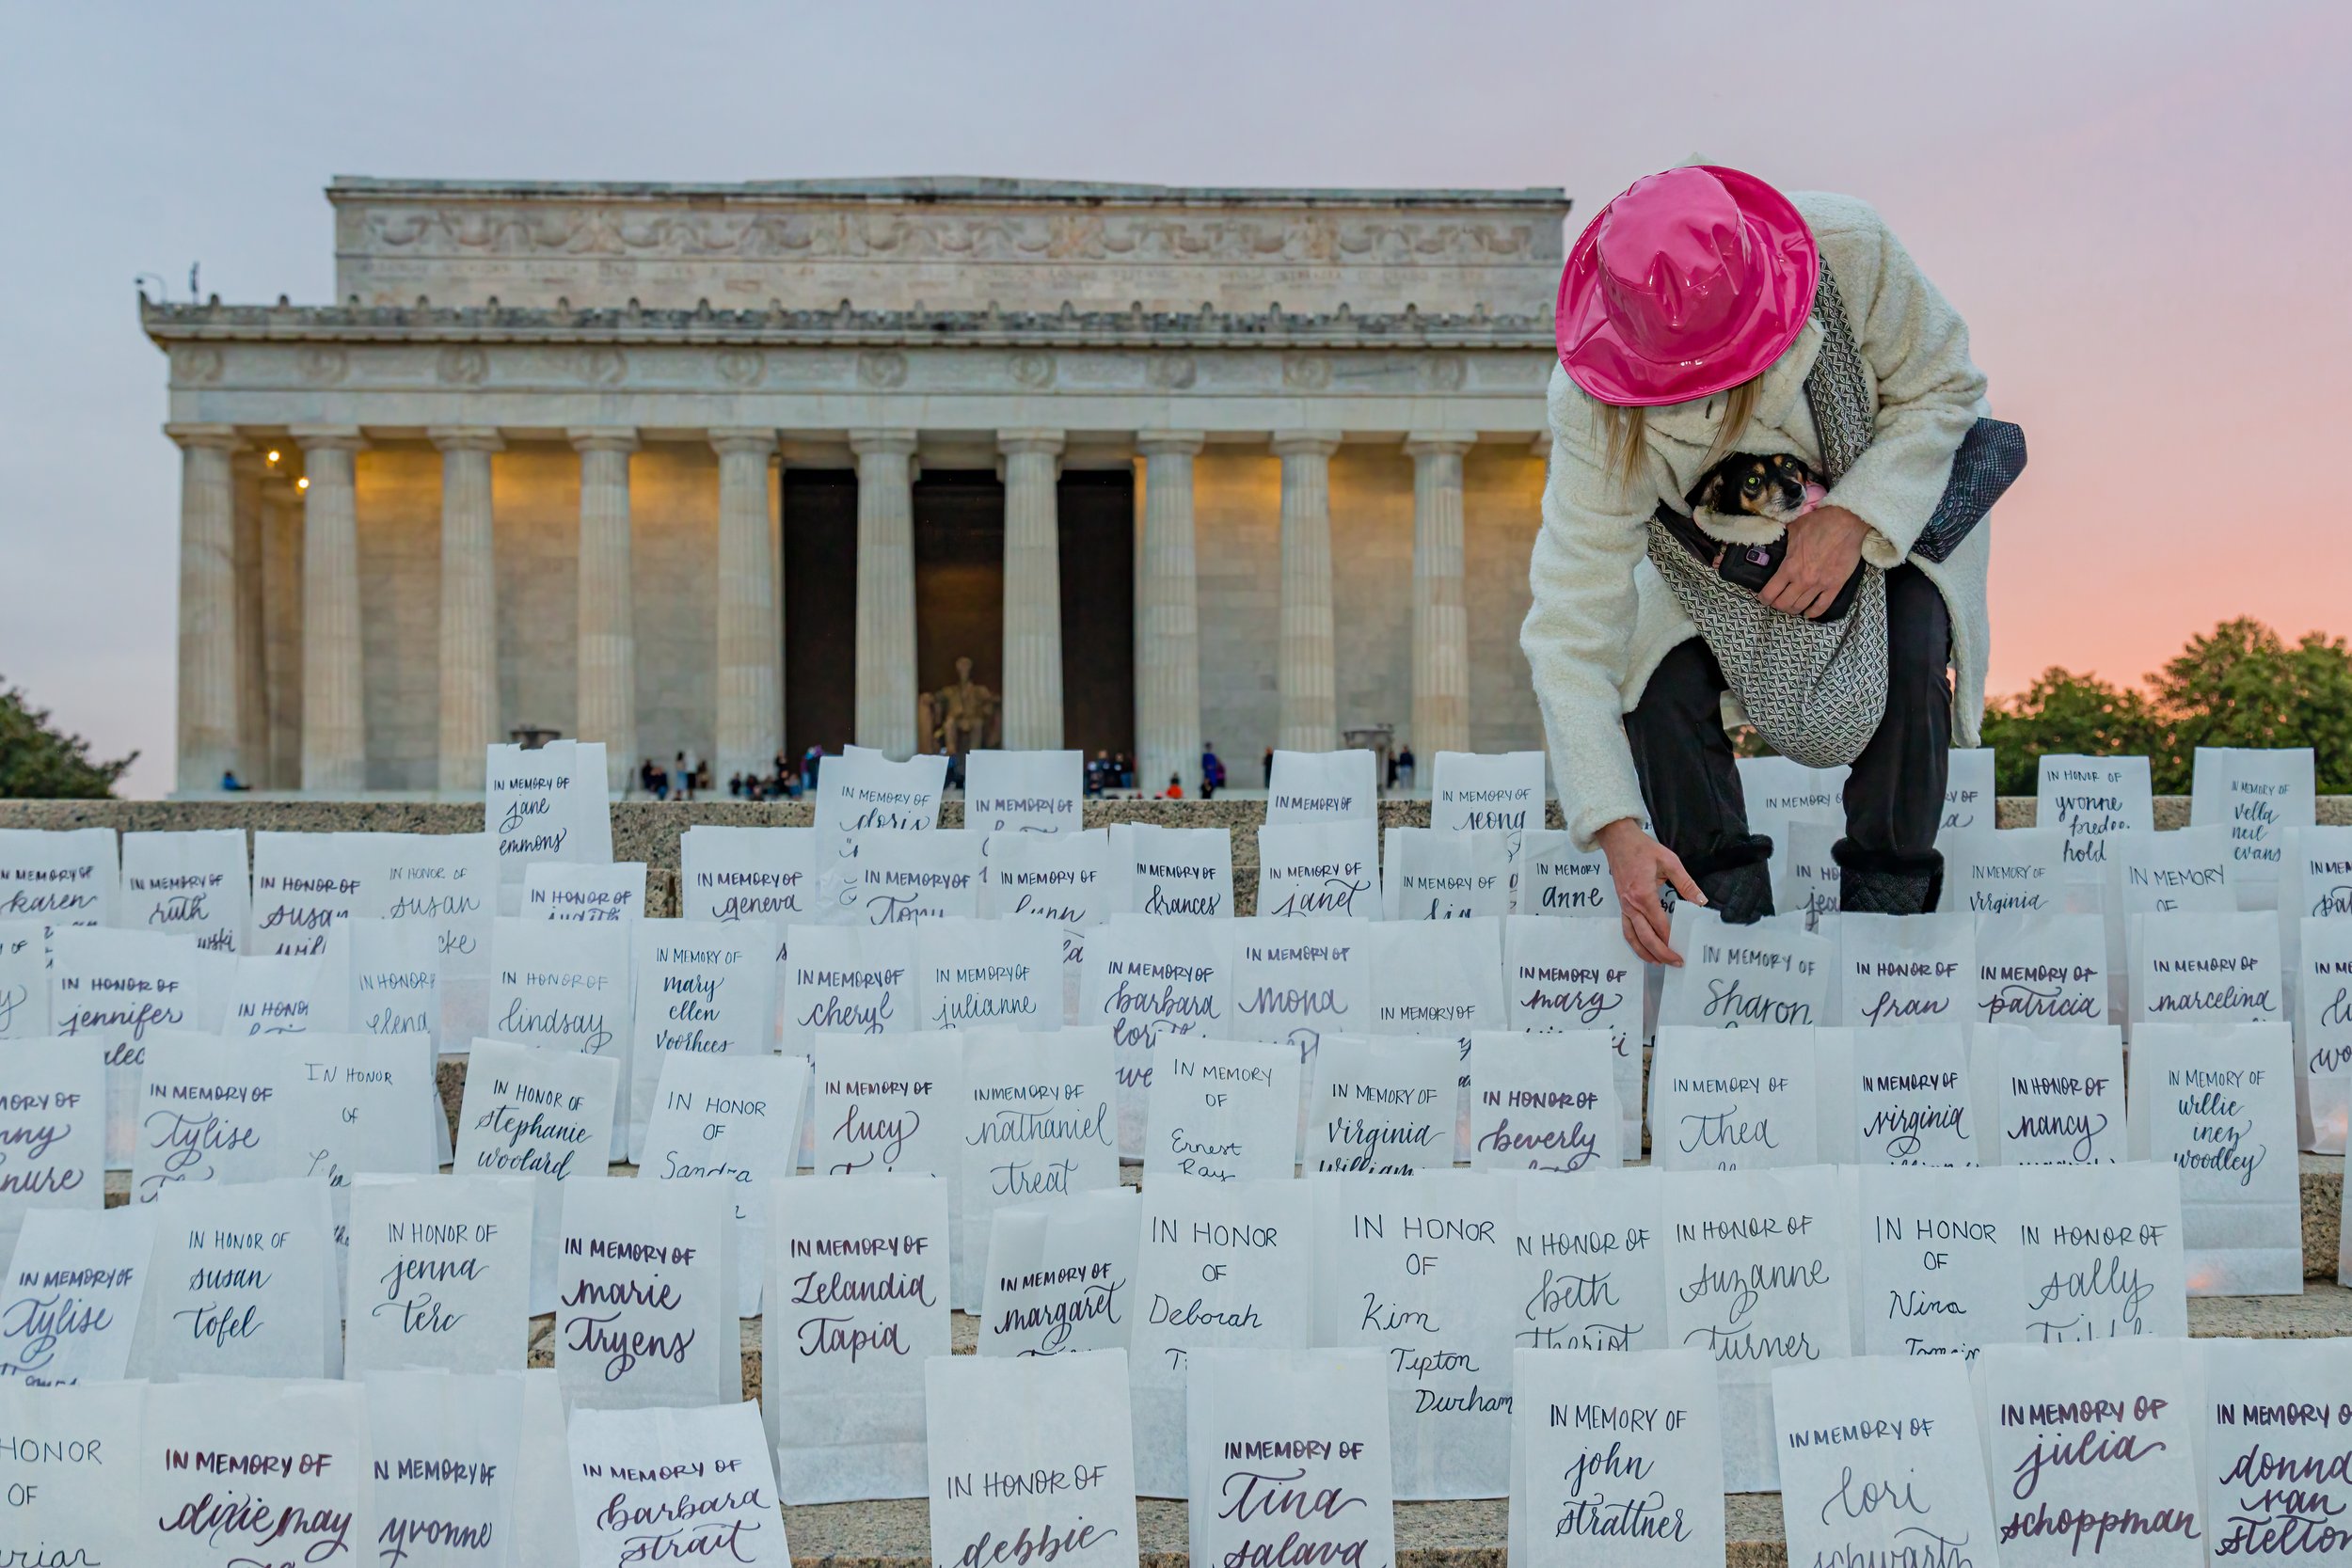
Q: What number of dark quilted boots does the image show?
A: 2